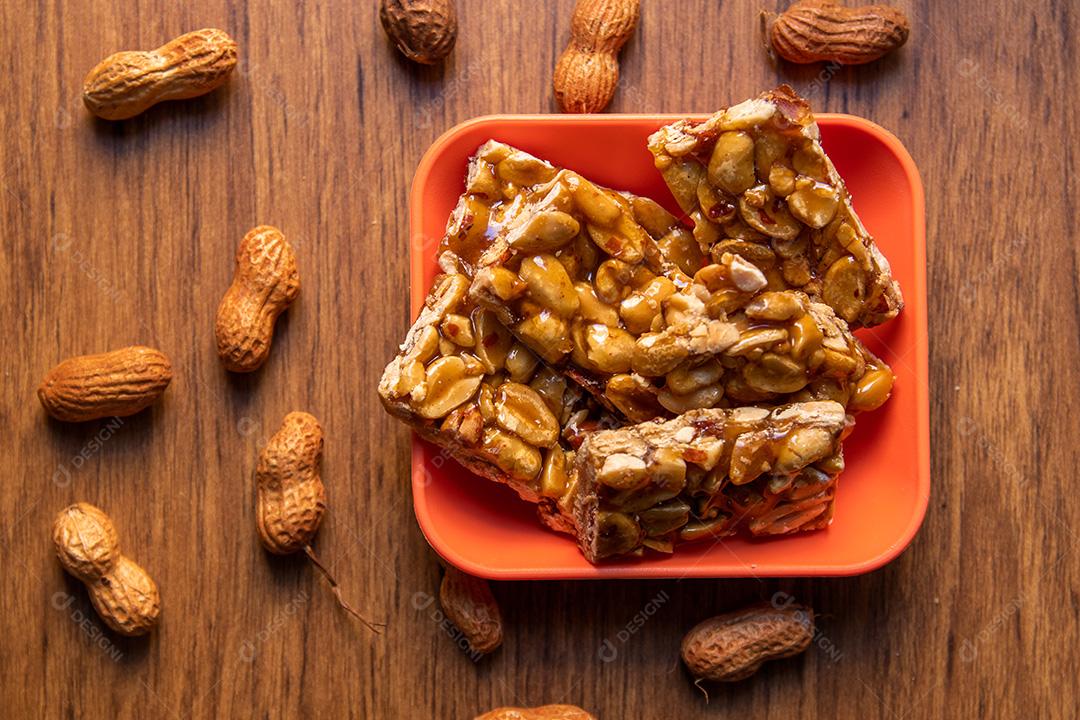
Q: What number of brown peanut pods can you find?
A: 11